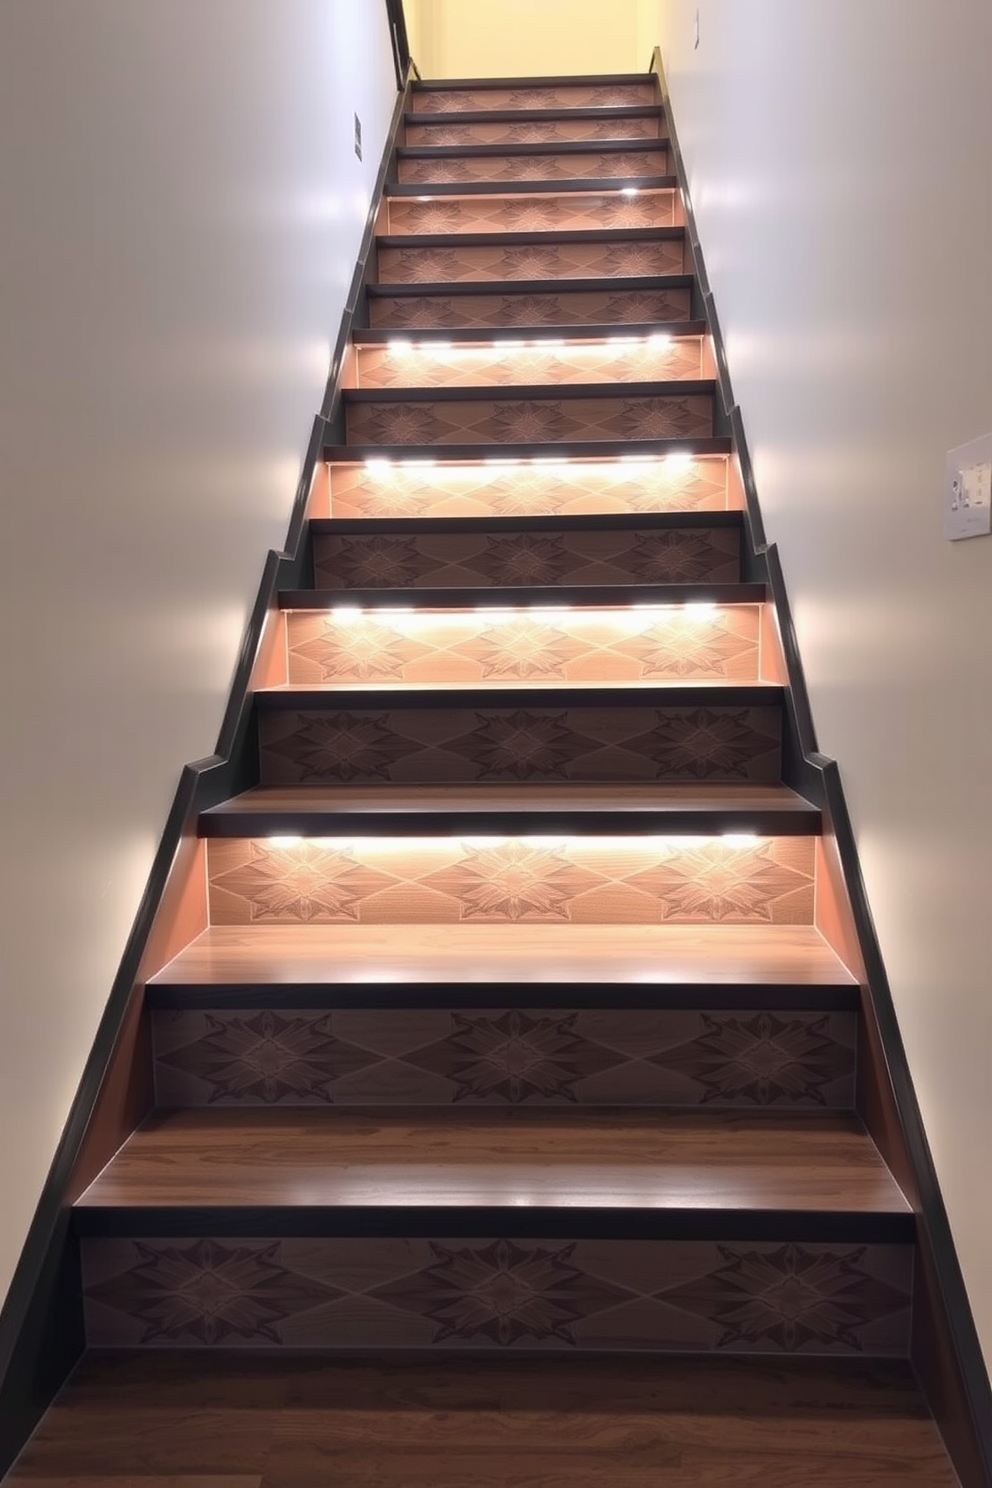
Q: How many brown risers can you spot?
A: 15